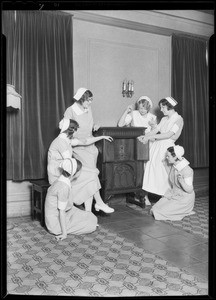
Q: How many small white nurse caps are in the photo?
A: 6